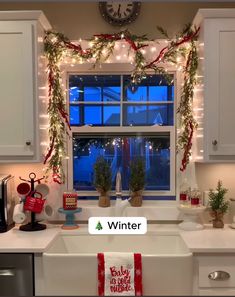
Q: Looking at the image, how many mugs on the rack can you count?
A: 5